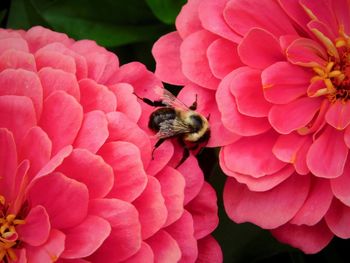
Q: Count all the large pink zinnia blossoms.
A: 2